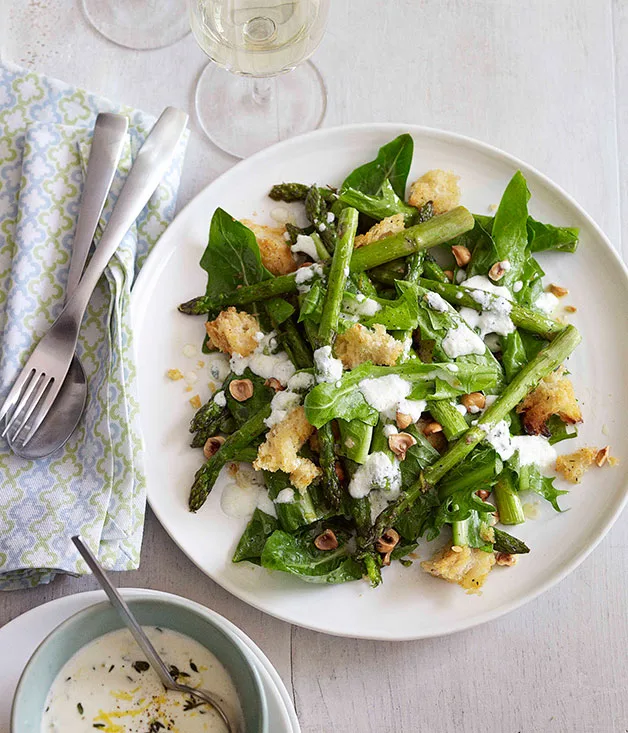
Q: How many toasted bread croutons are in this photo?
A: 9